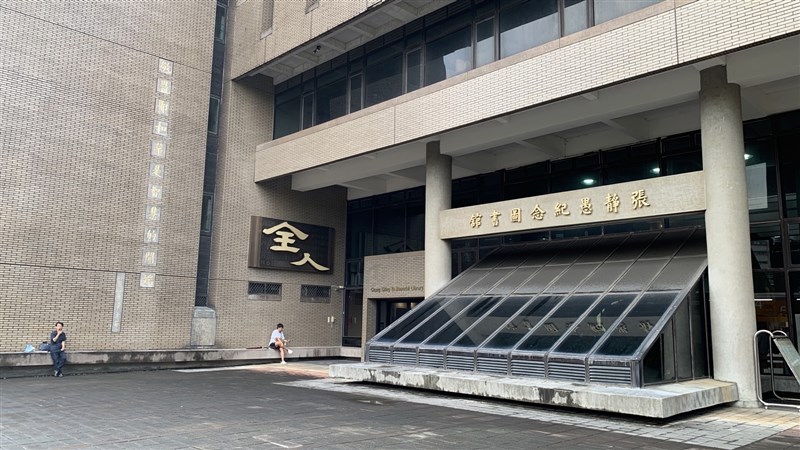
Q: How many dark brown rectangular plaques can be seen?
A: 1